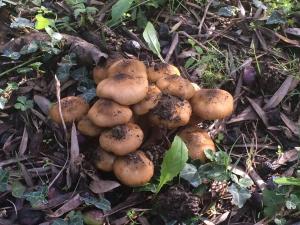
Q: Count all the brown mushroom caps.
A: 15